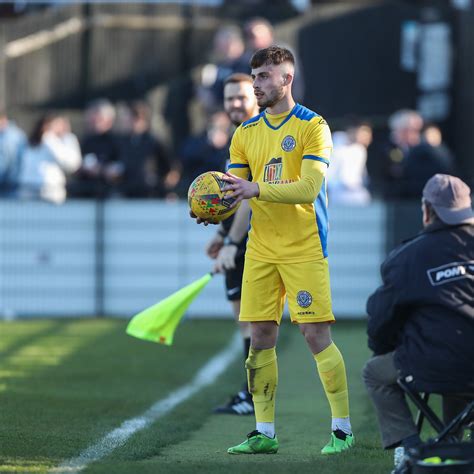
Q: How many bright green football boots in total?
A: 2